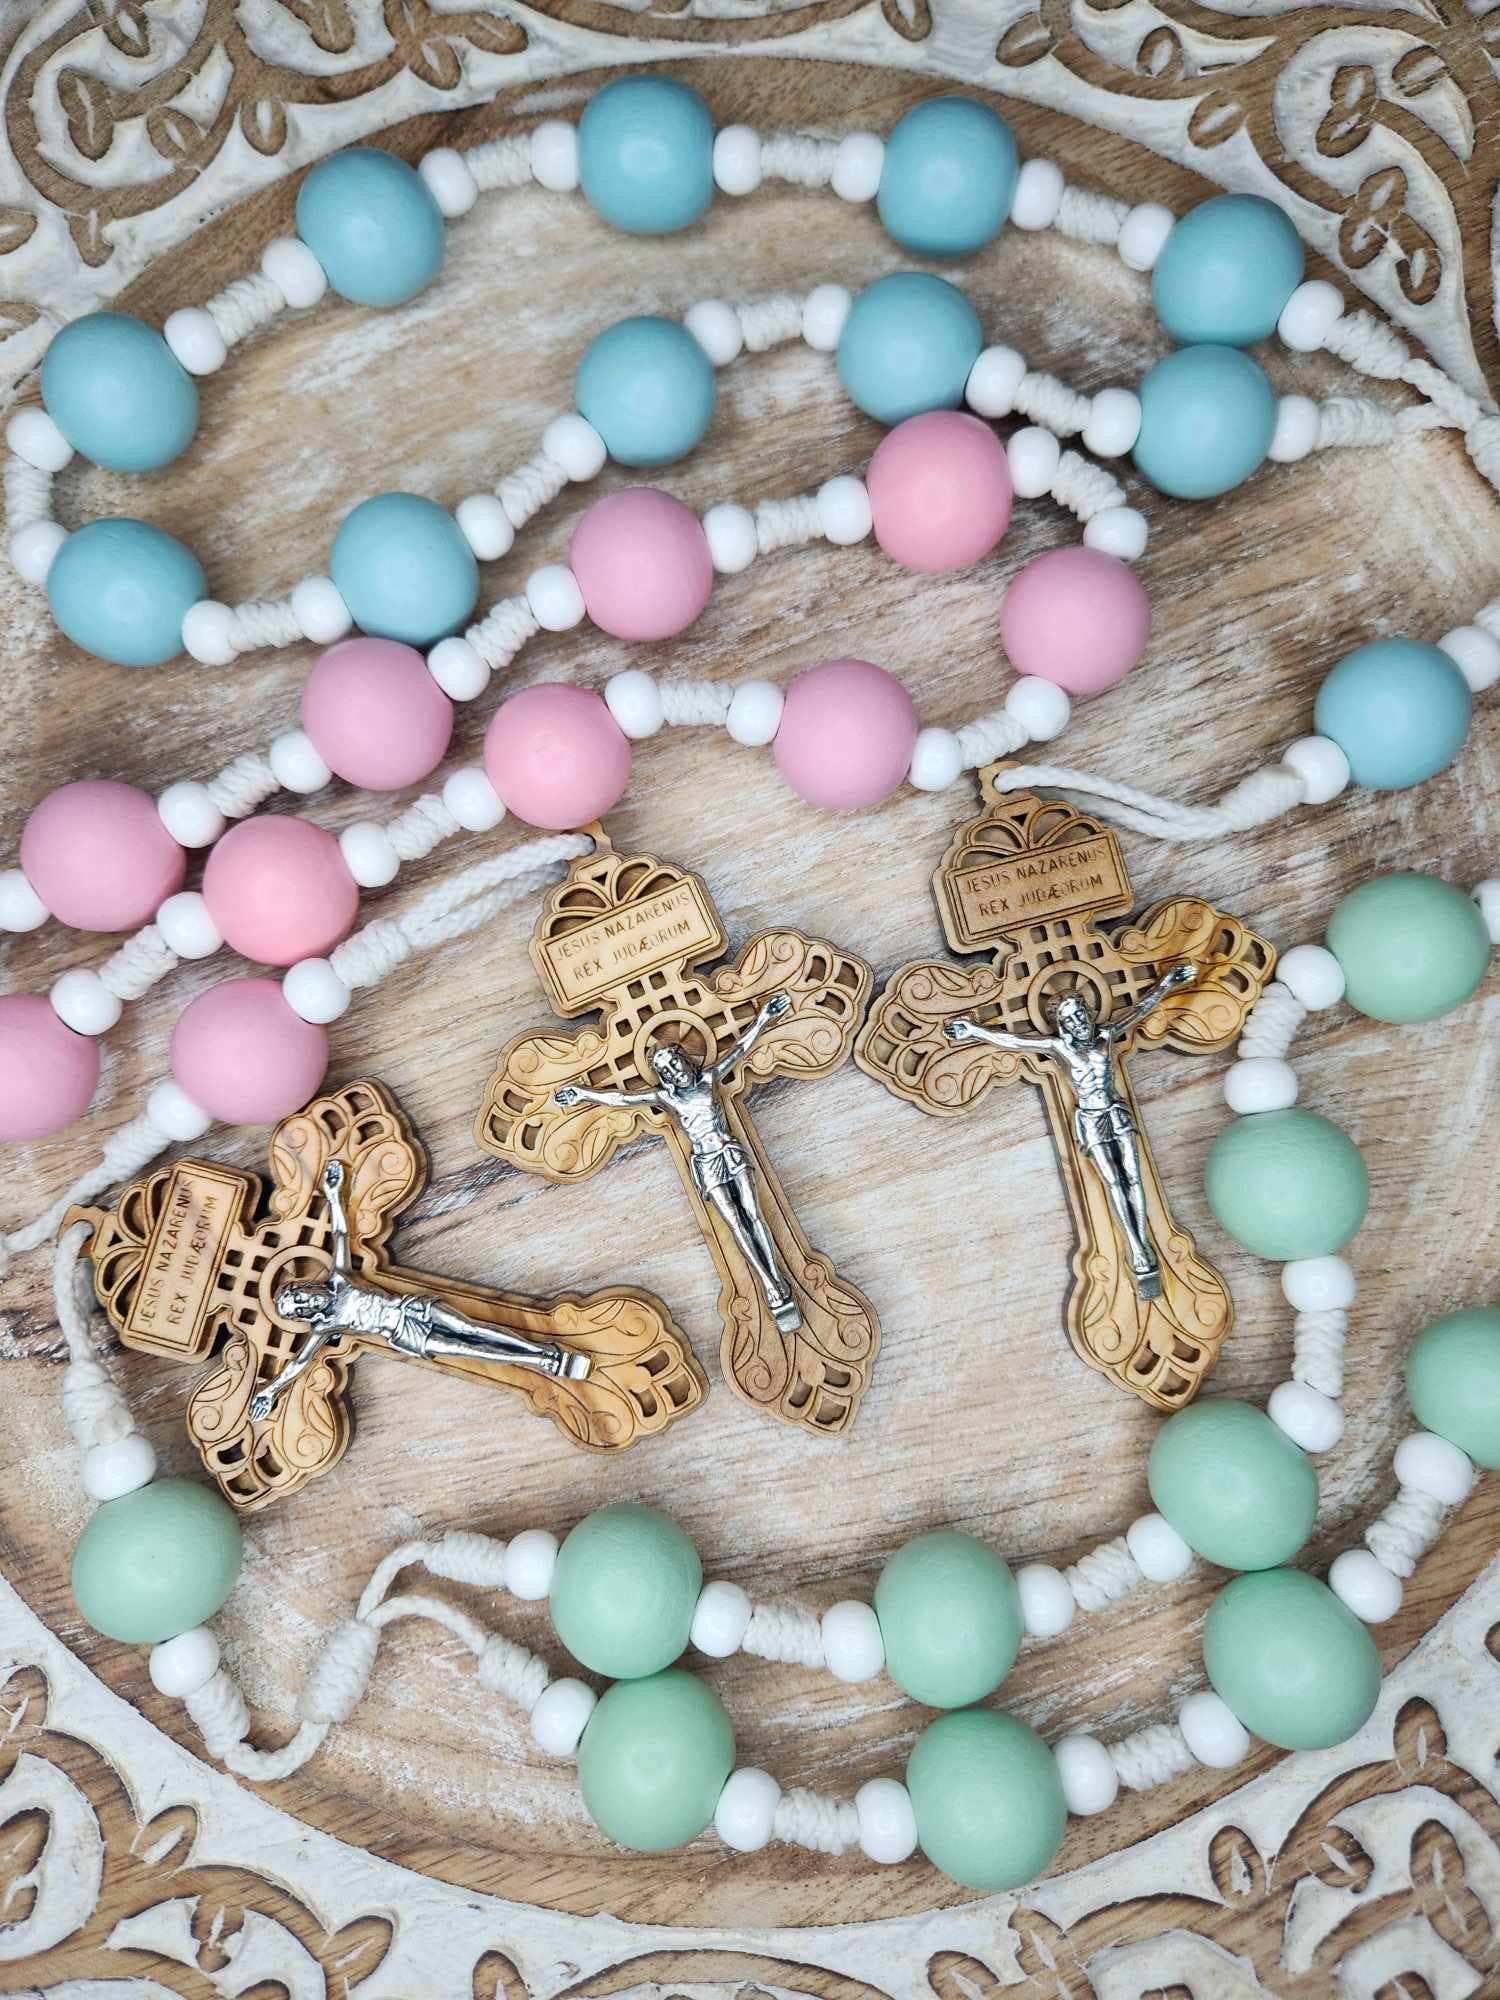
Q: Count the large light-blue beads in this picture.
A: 11